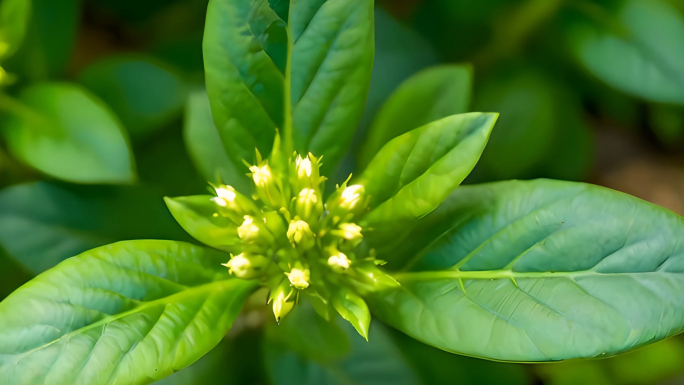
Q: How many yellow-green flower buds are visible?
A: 12